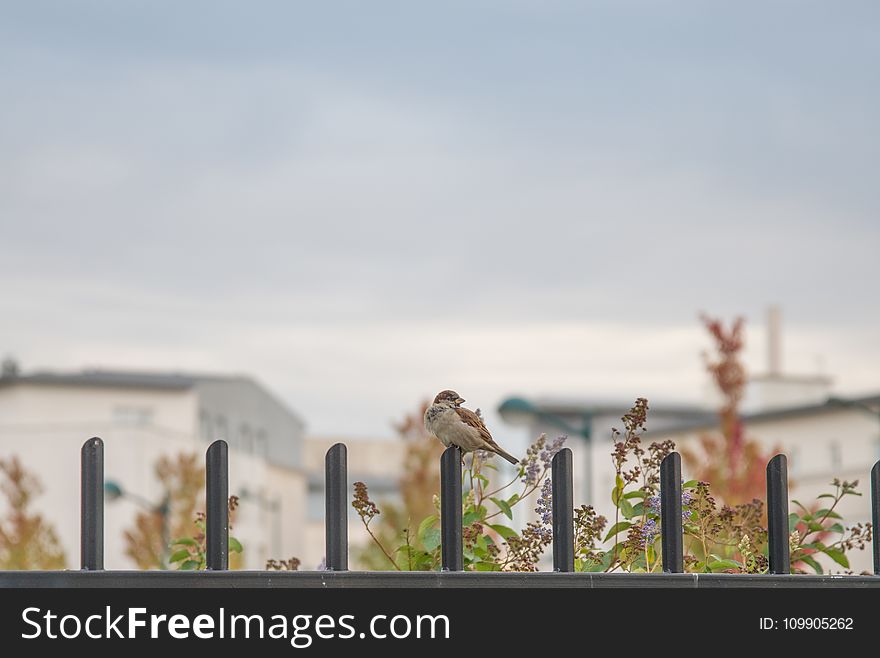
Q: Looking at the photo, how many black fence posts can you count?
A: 8